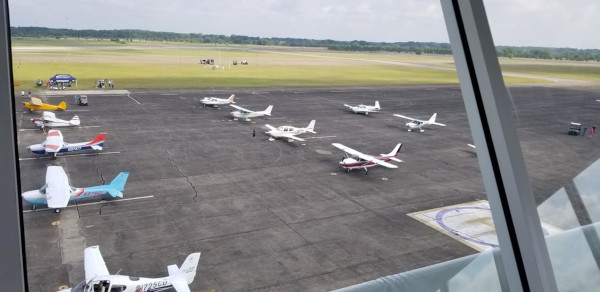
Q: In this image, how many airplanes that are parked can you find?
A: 11